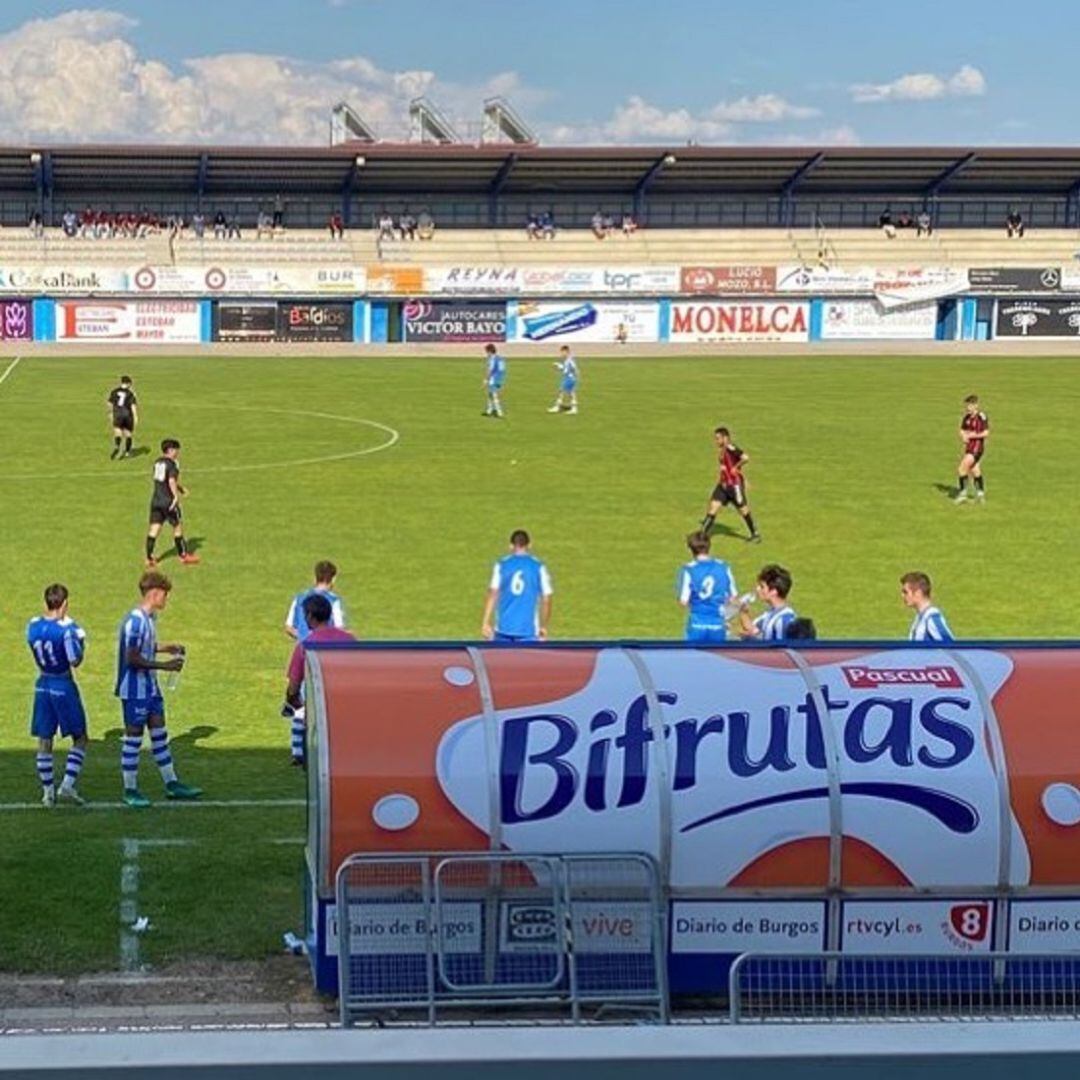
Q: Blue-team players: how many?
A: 9